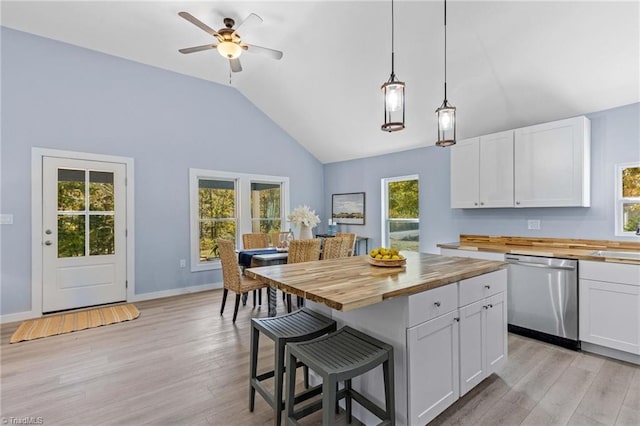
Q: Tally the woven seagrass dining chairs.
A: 6